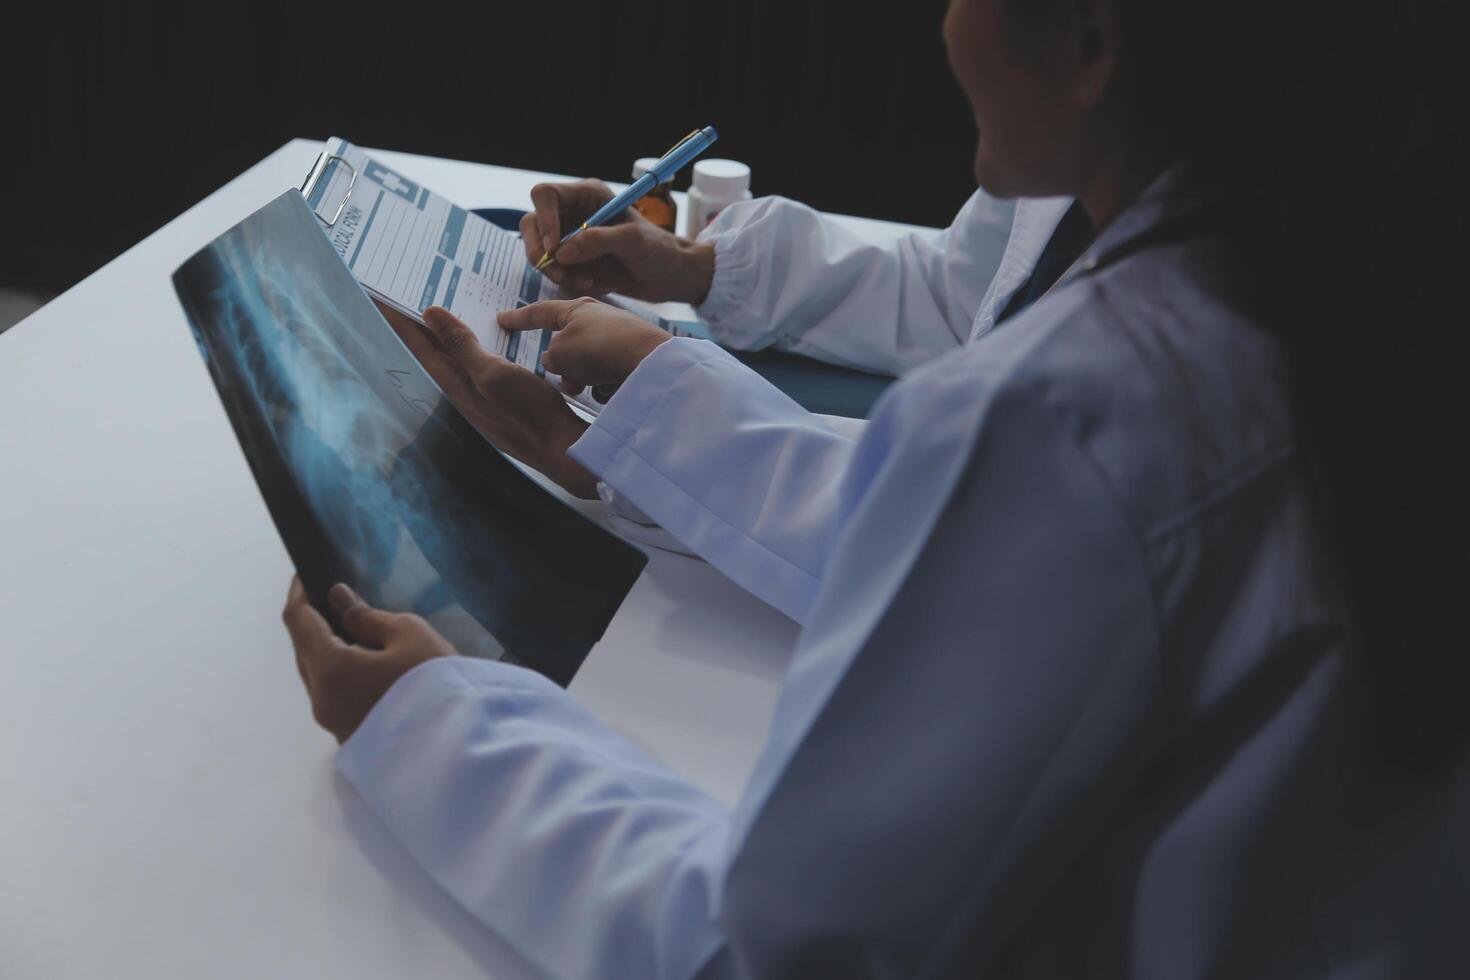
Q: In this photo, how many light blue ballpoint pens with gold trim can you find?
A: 1